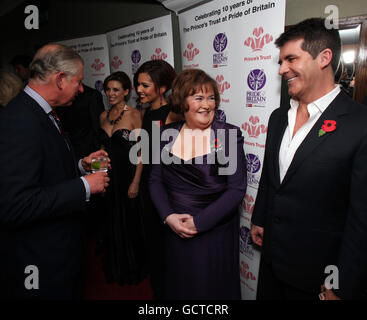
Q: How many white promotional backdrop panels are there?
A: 3